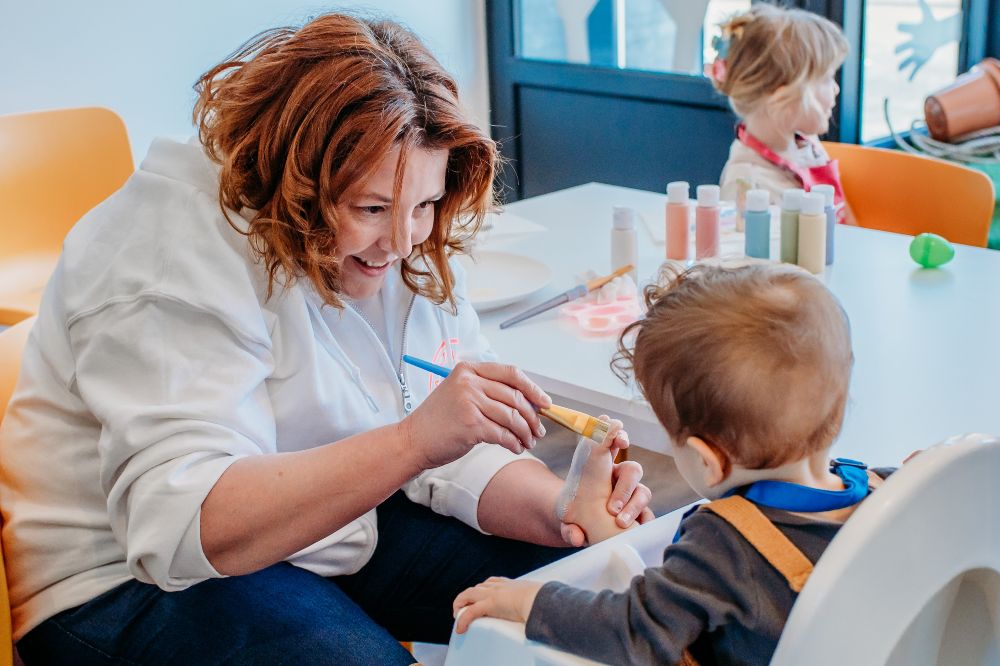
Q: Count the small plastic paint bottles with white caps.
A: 7